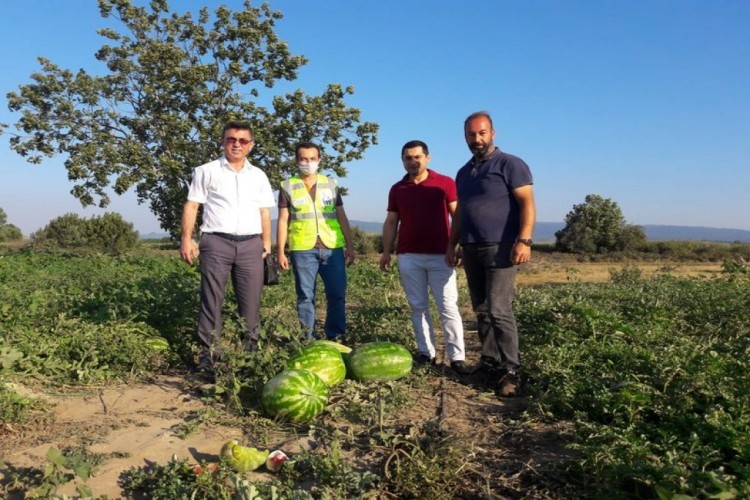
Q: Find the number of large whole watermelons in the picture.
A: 3